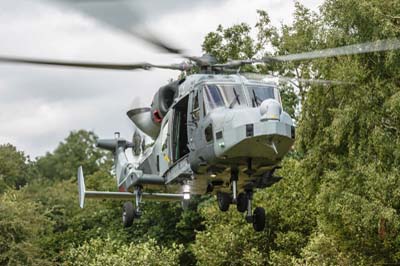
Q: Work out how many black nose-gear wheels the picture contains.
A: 2